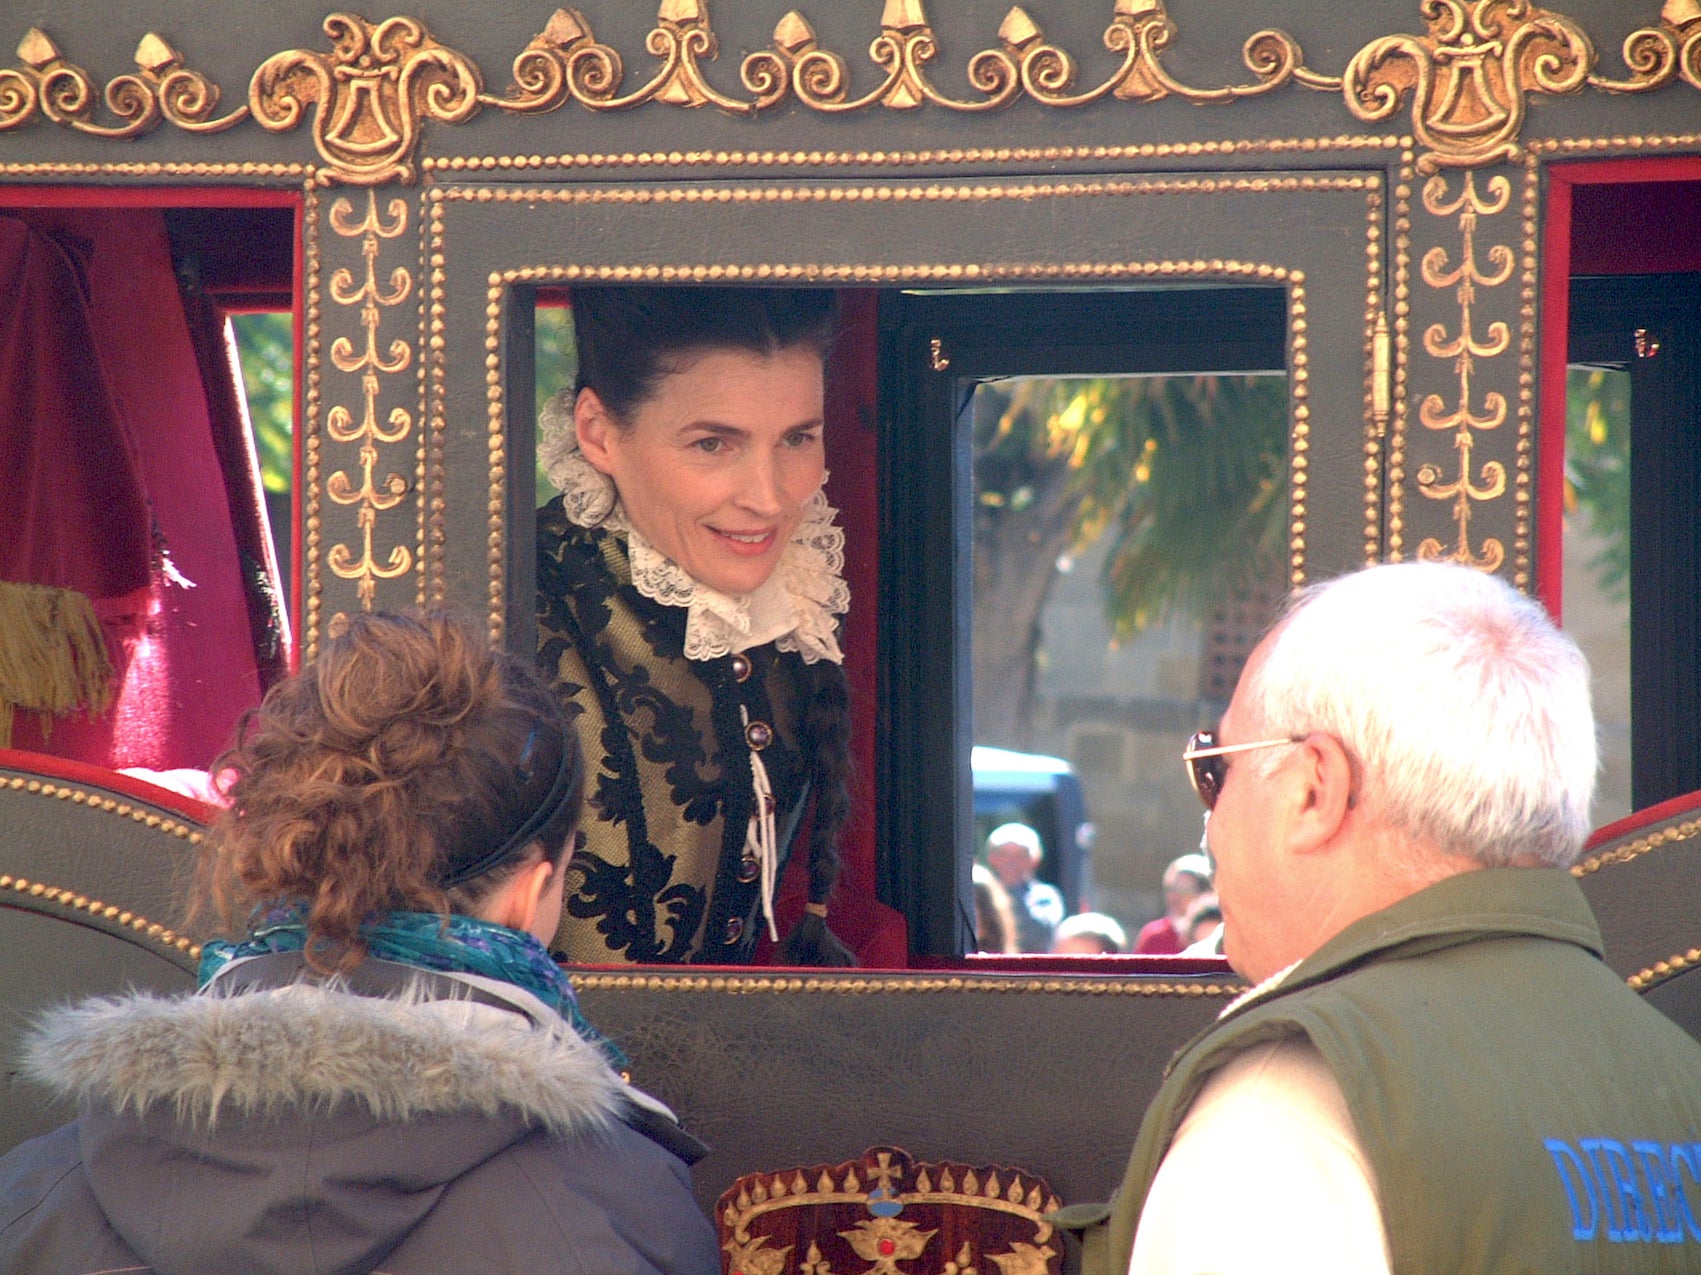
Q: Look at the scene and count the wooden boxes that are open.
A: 0